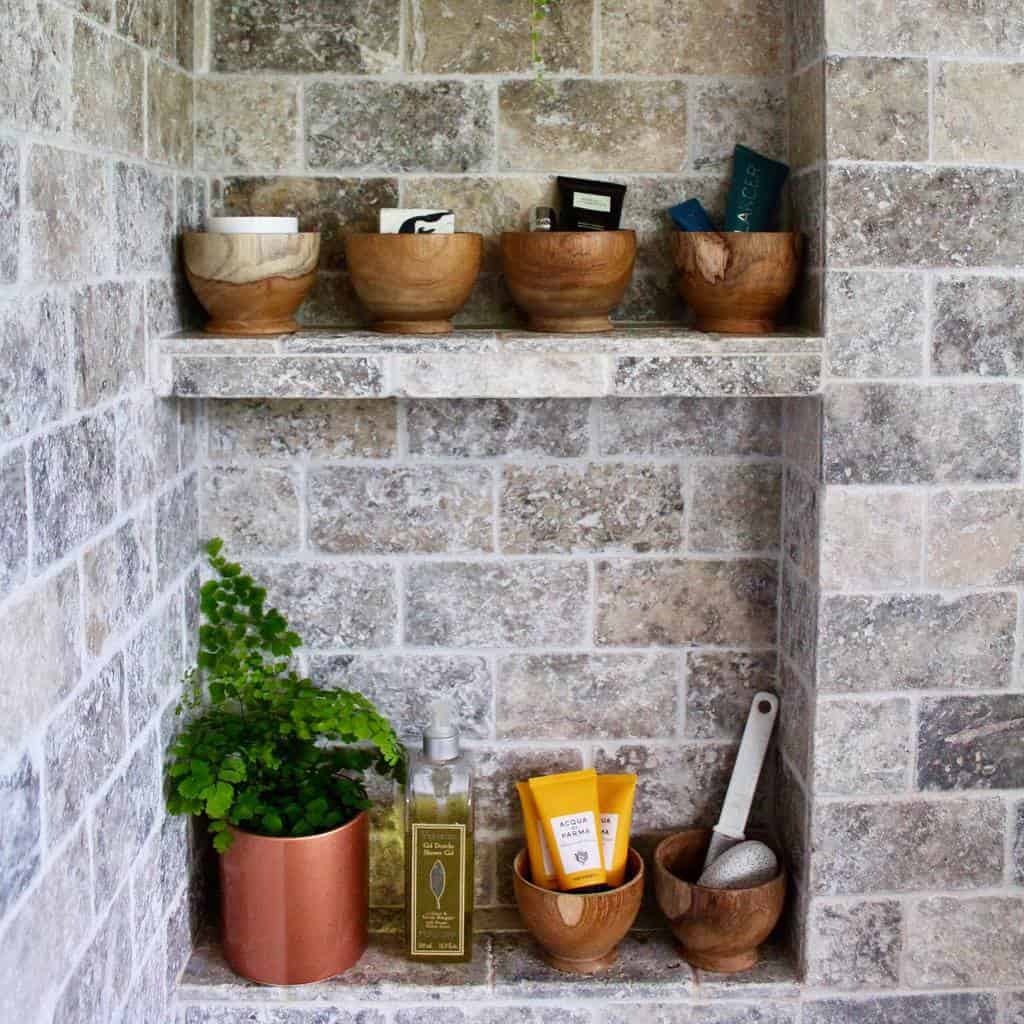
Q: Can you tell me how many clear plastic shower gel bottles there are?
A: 1